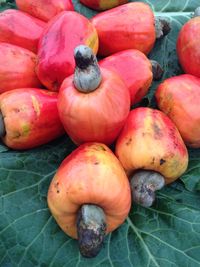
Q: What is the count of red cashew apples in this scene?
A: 13